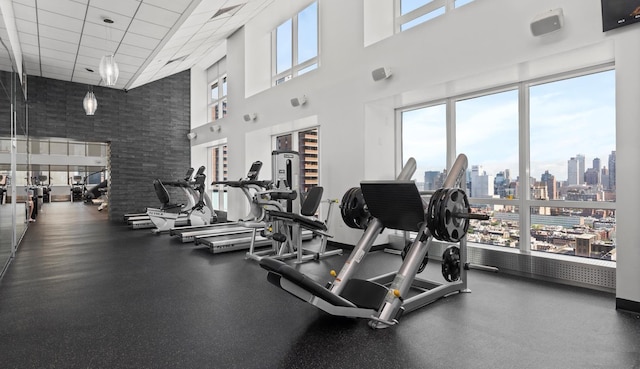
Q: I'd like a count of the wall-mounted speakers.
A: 6